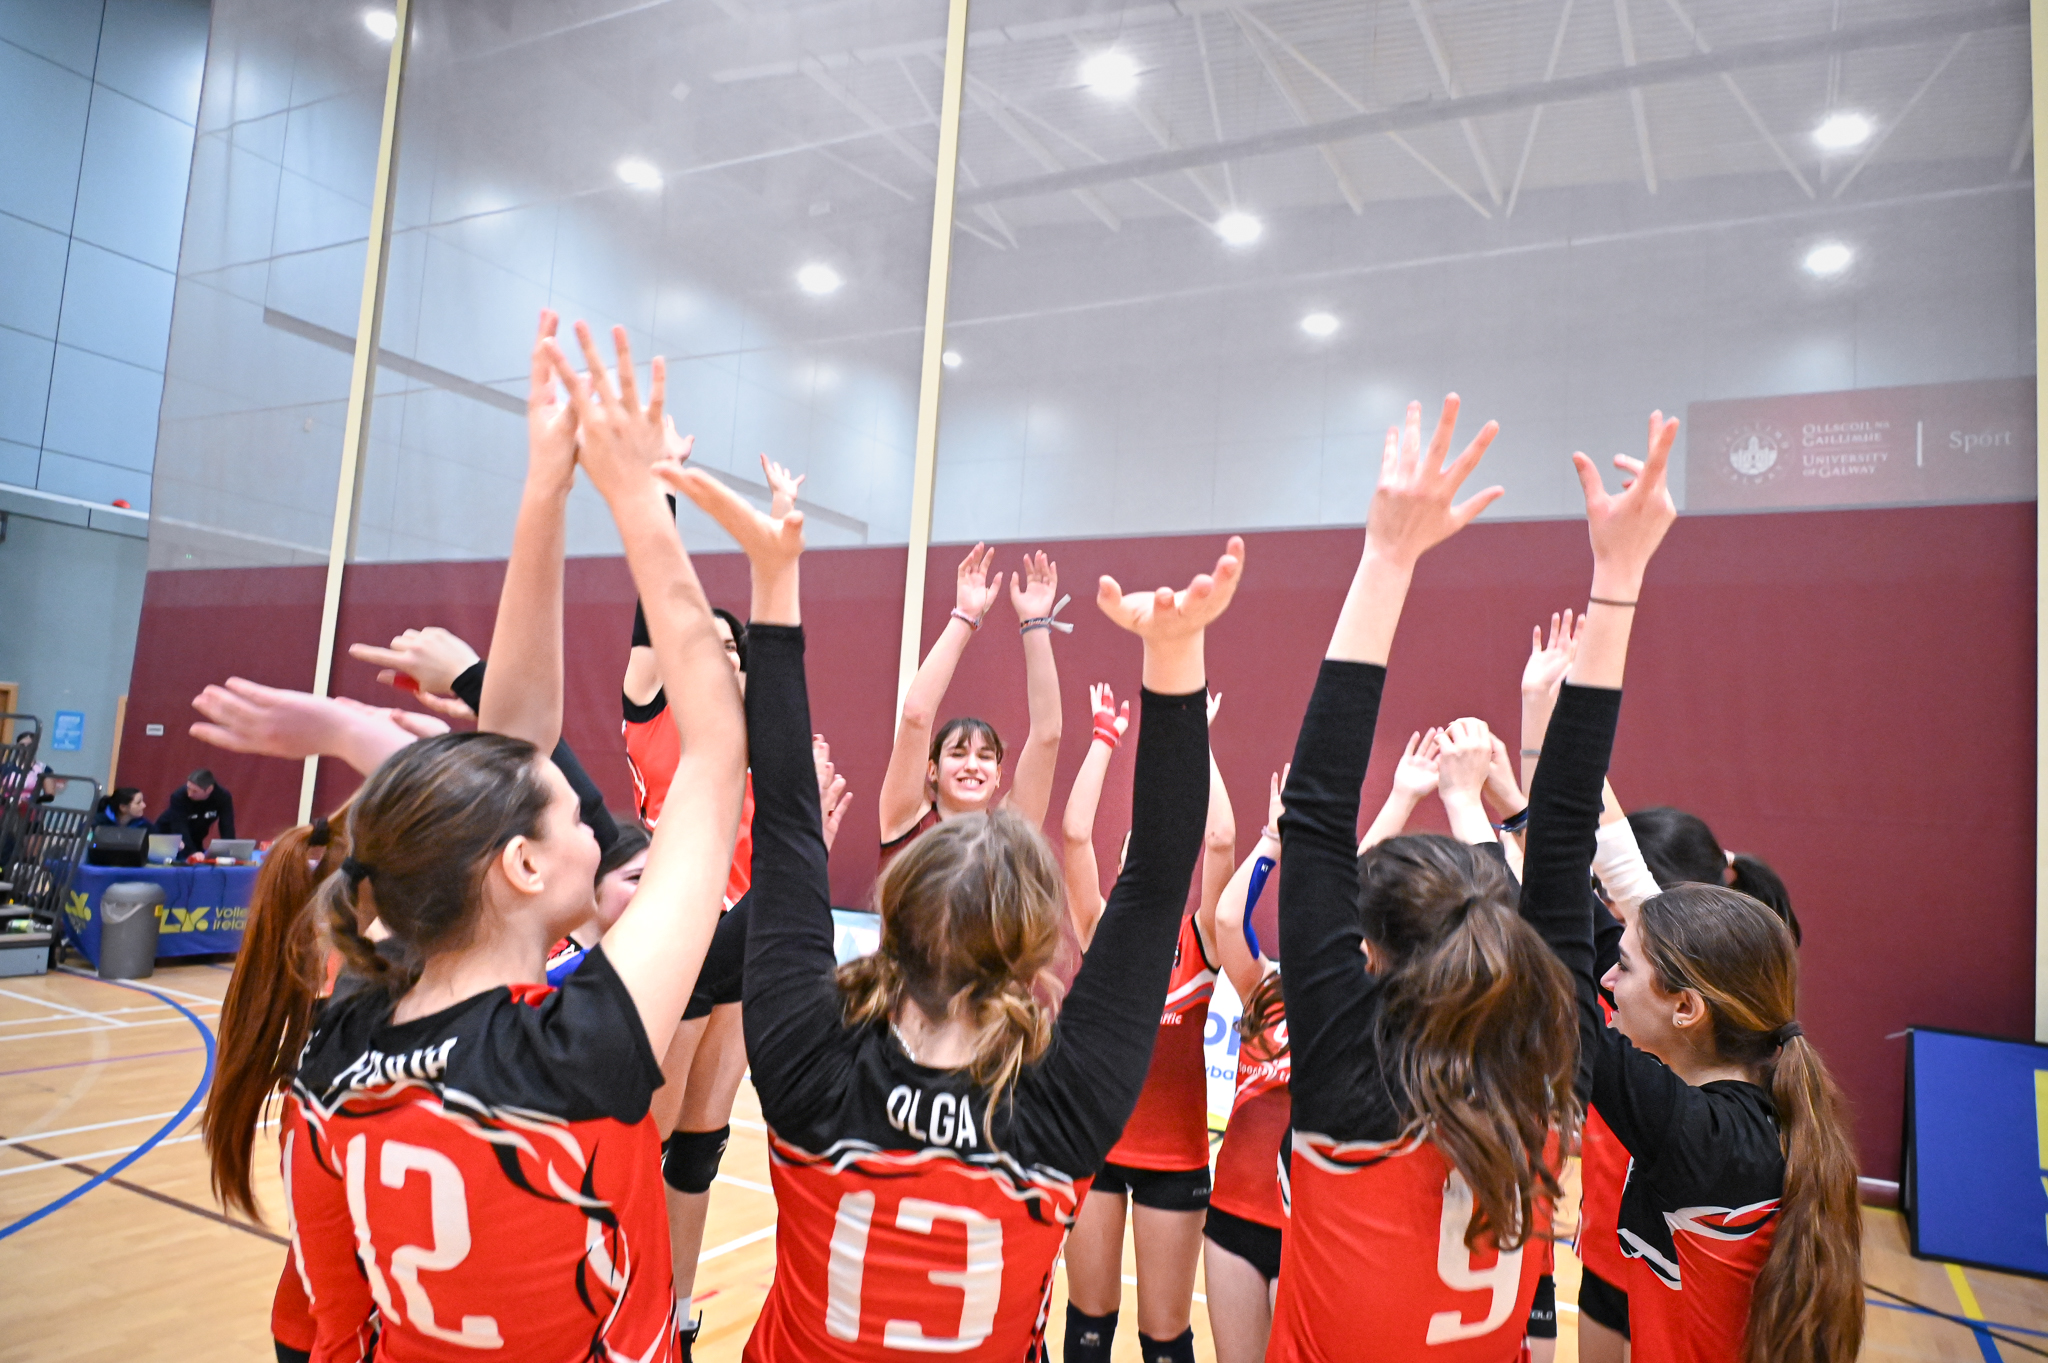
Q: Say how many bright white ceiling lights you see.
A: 9